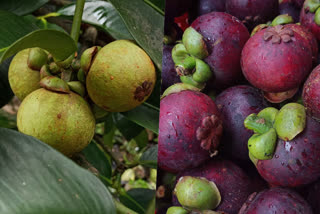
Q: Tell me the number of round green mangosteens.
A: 3